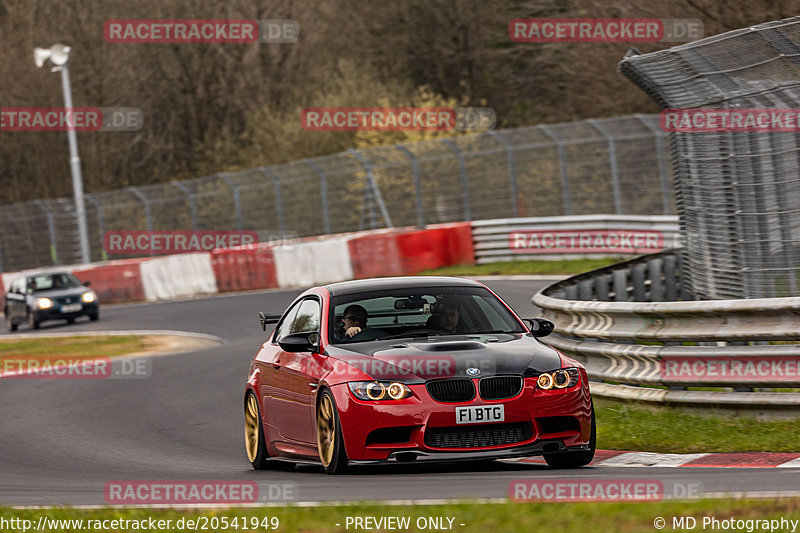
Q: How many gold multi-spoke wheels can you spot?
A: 2